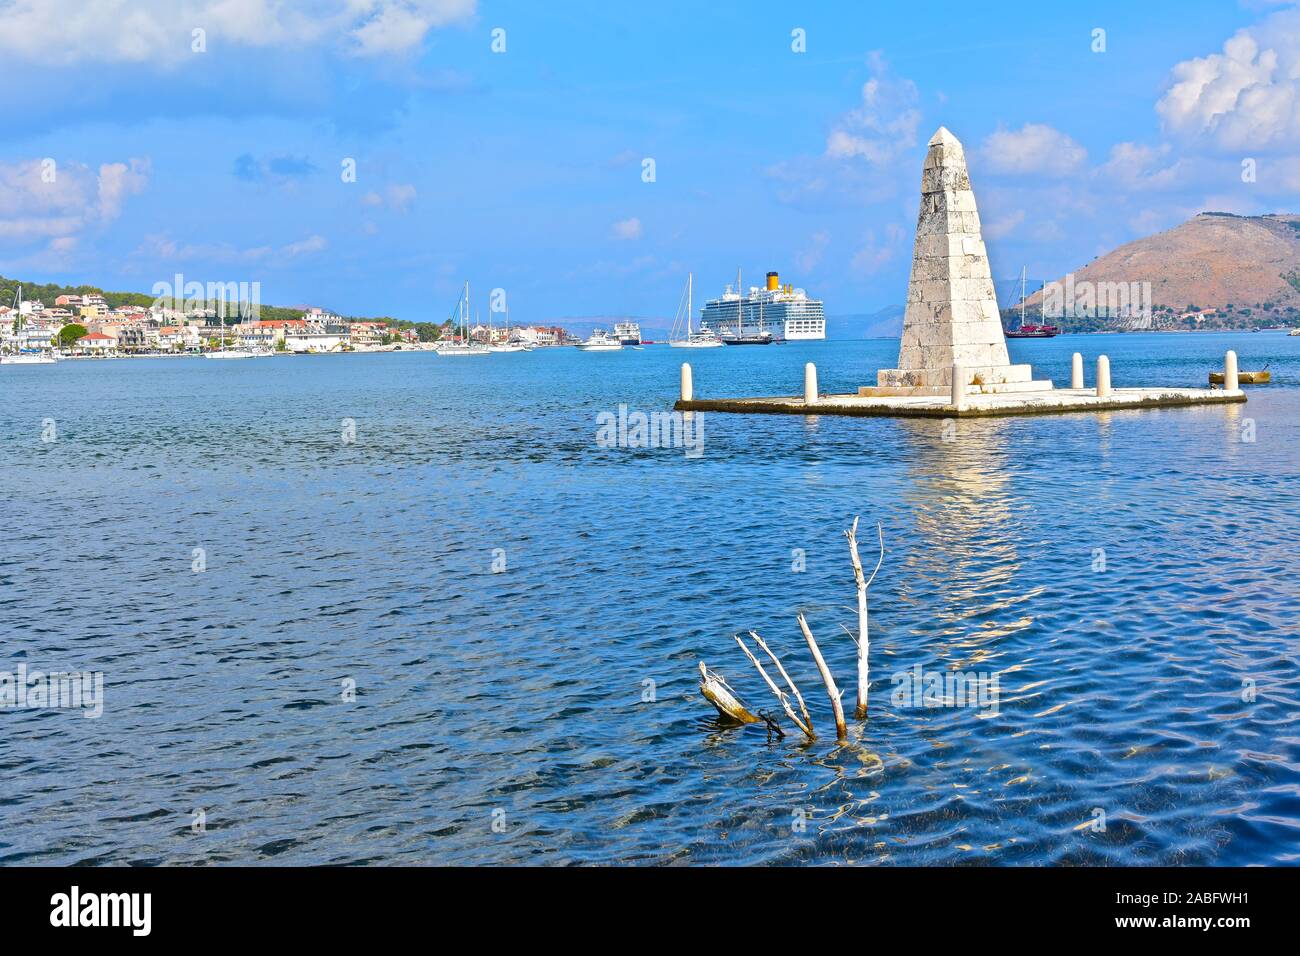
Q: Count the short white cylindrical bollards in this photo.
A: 6